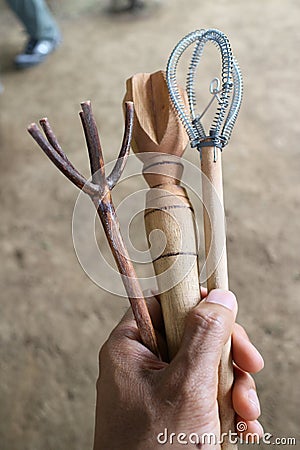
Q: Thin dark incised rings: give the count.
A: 3